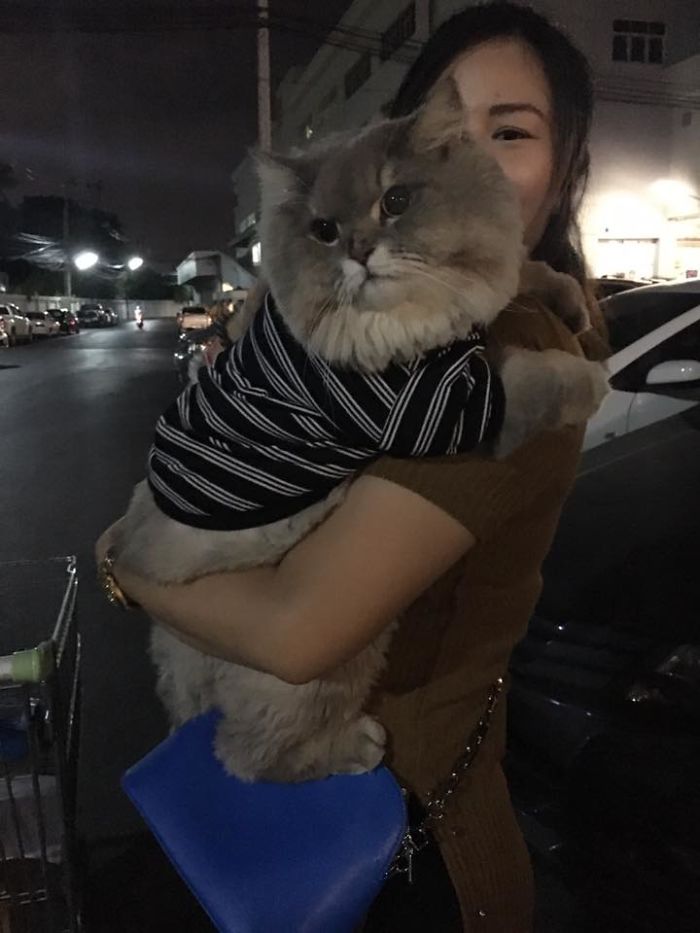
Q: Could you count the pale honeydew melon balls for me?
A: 0